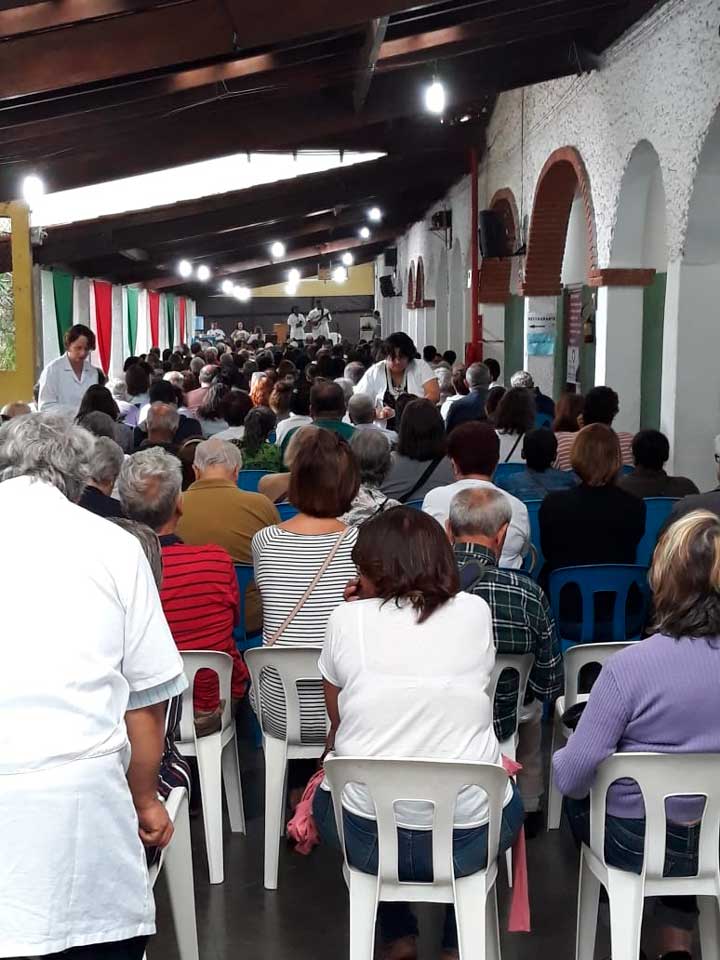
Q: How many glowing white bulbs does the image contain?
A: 13